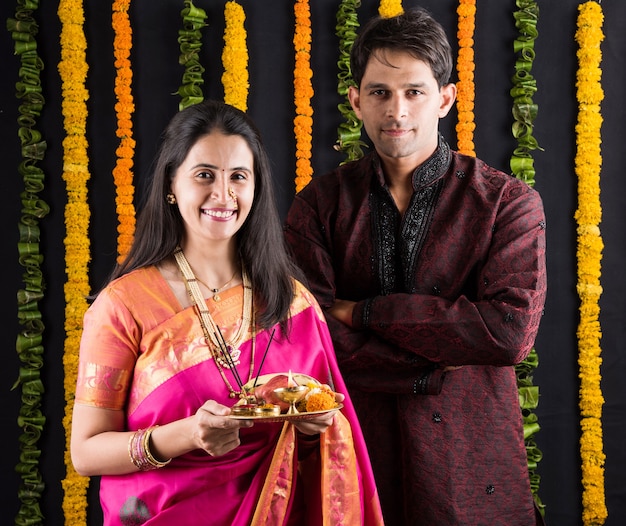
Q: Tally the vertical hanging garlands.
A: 11